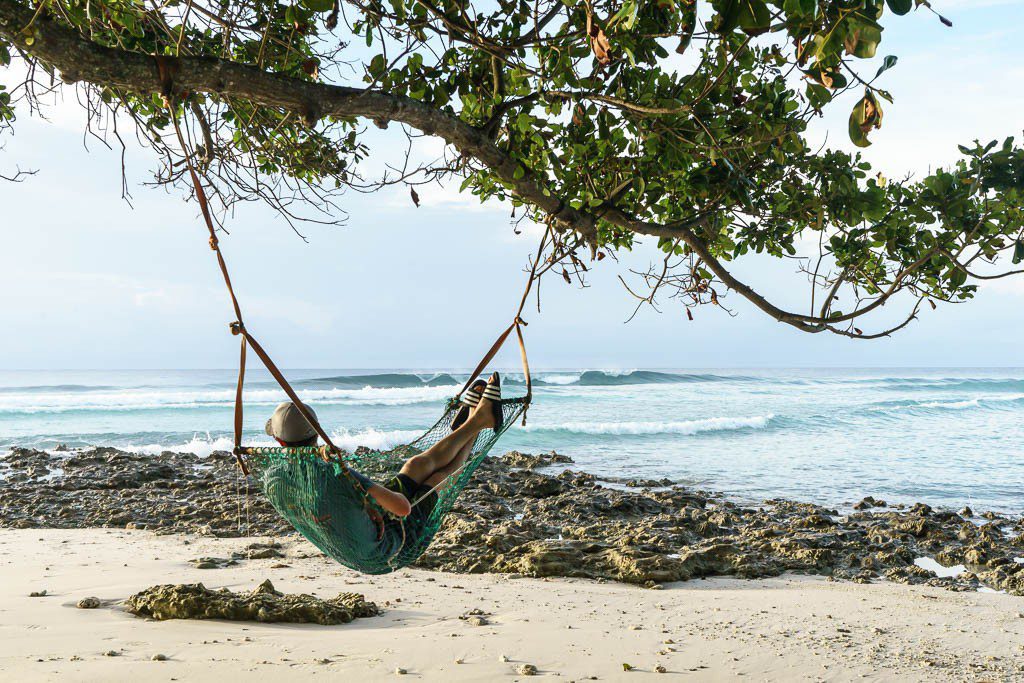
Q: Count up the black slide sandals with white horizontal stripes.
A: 2